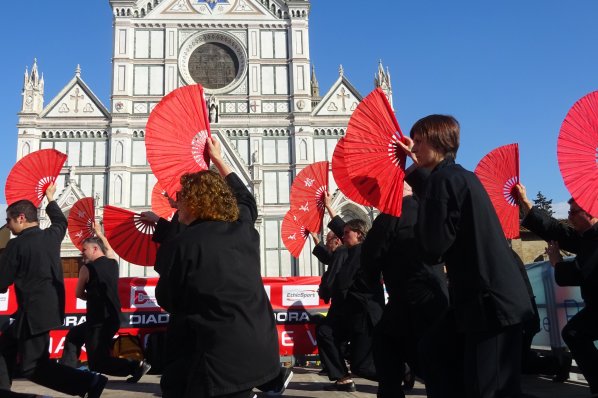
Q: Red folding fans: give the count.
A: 11